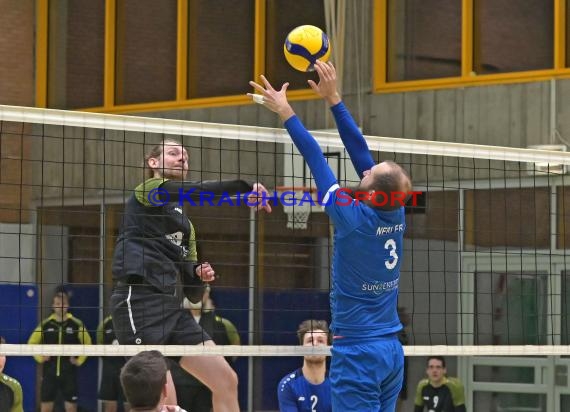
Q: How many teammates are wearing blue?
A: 2